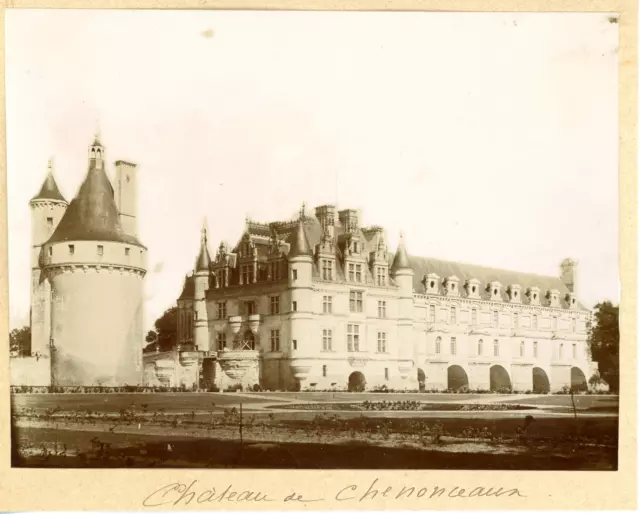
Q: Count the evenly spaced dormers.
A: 8